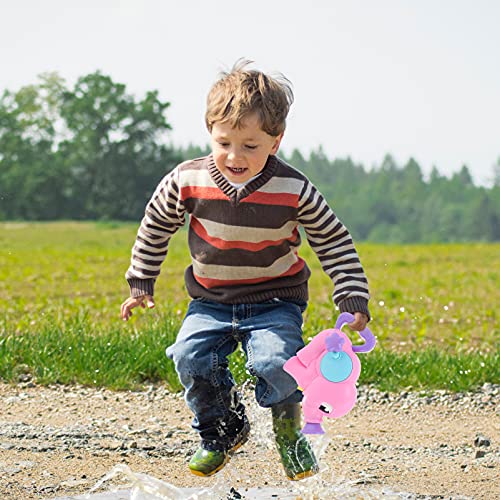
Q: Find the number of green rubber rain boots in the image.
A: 2